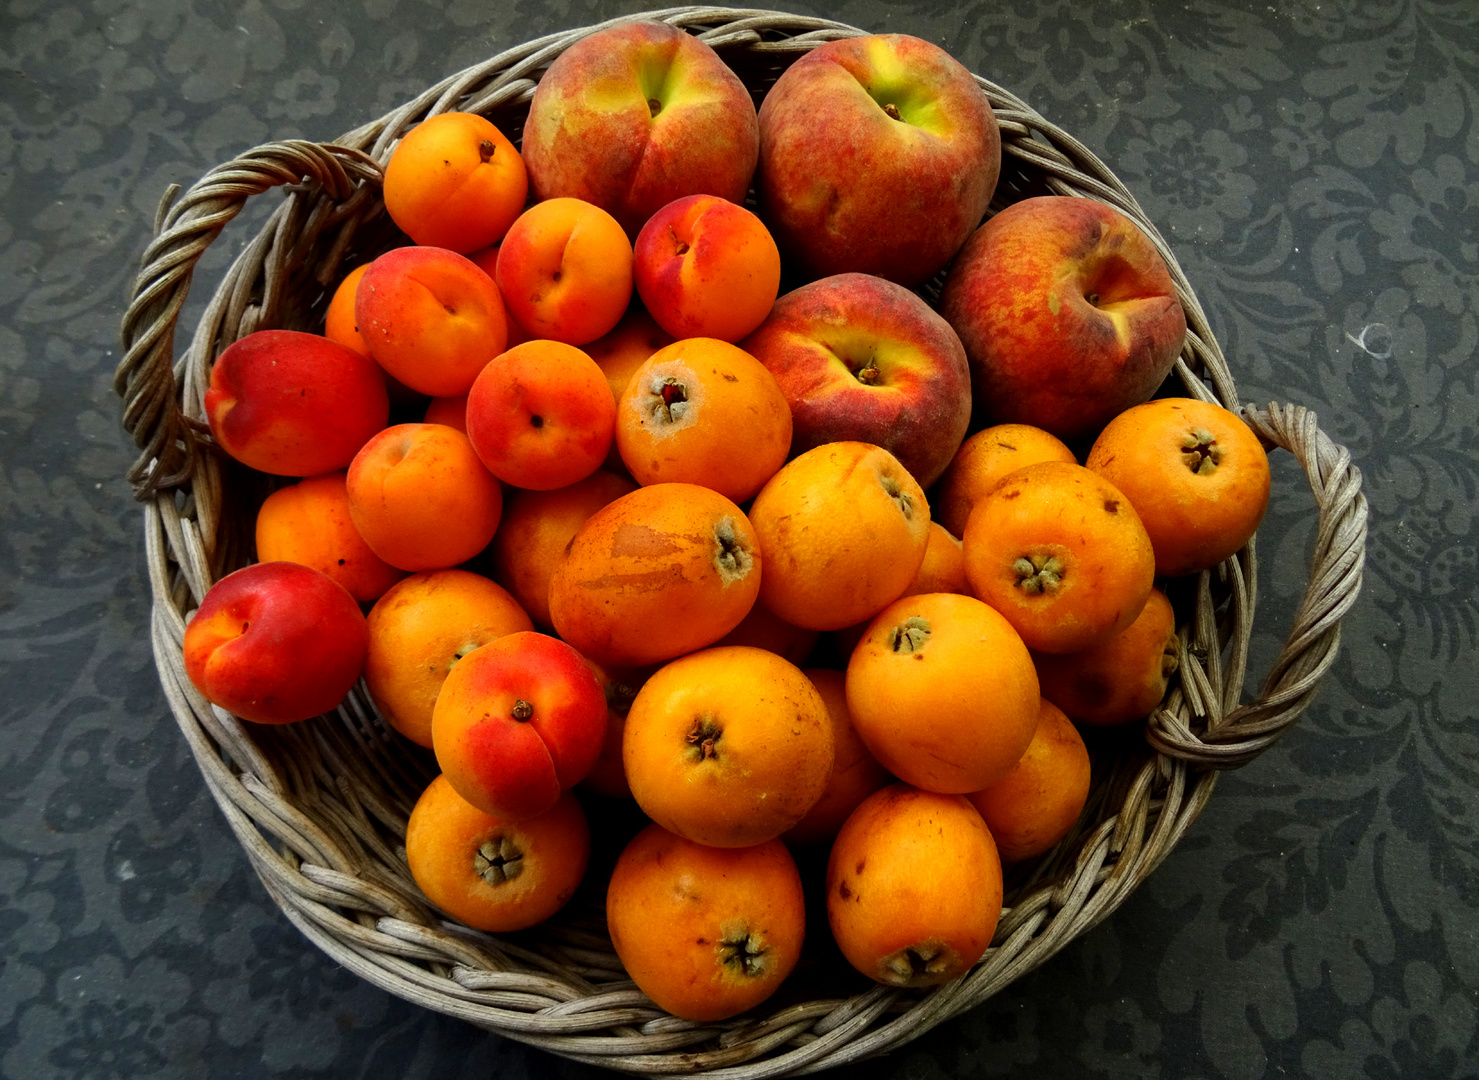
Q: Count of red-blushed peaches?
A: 4